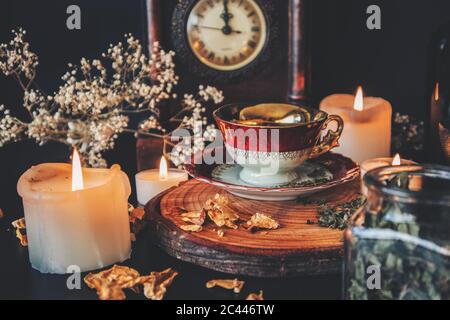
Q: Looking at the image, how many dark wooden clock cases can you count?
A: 1